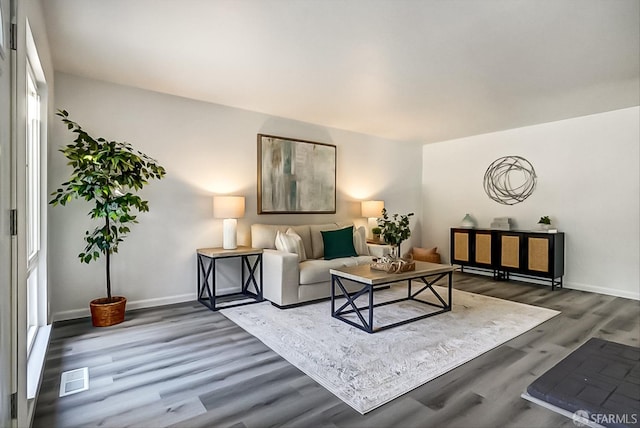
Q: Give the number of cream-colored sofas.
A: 1